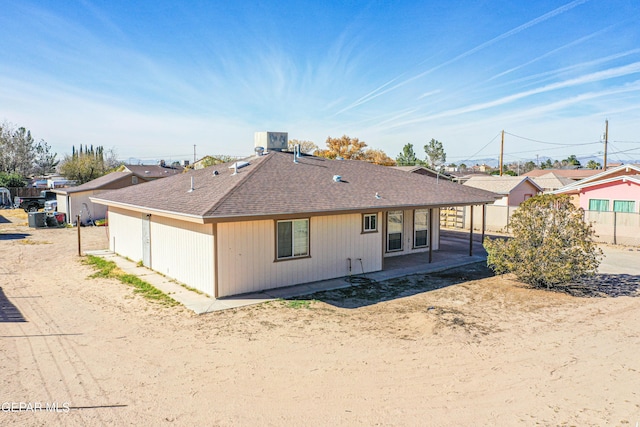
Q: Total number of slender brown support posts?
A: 3